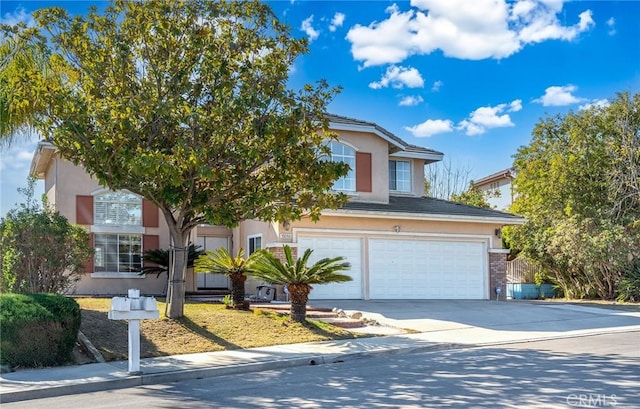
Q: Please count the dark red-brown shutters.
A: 5